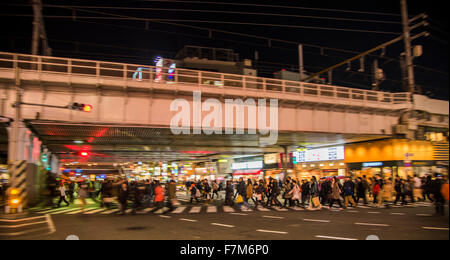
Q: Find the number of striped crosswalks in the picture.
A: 1